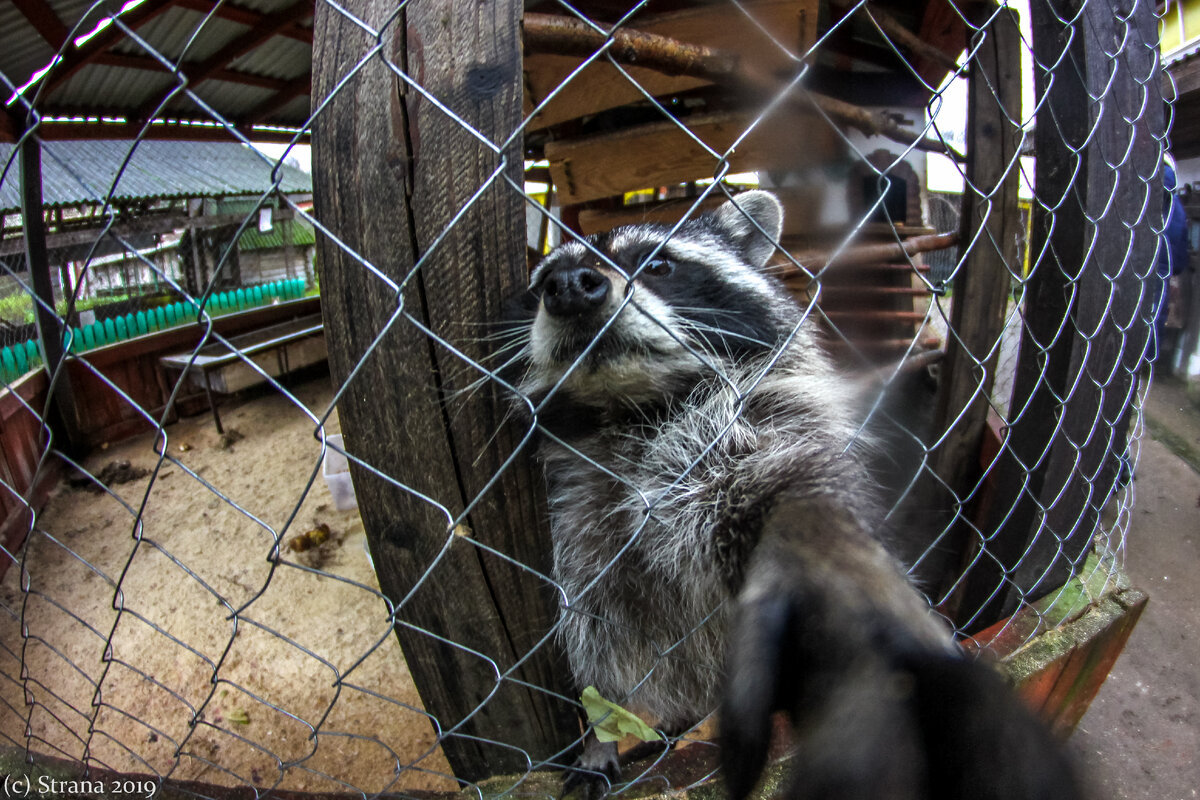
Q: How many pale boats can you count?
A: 0